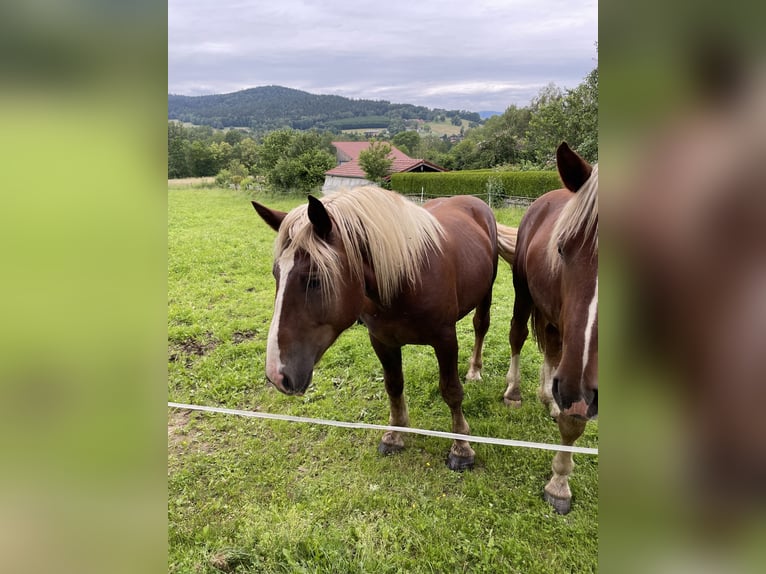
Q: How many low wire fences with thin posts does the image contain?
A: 1